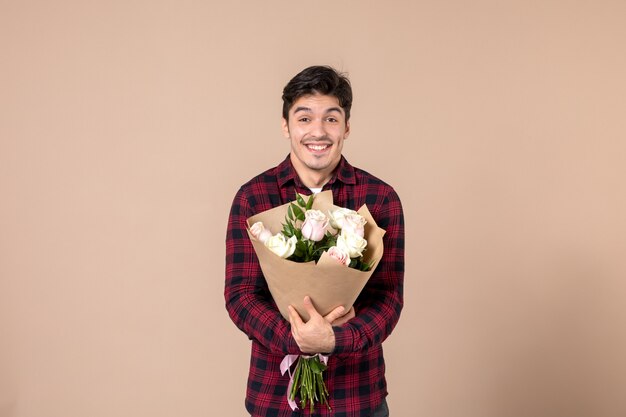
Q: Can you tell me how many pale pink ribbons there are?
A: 1